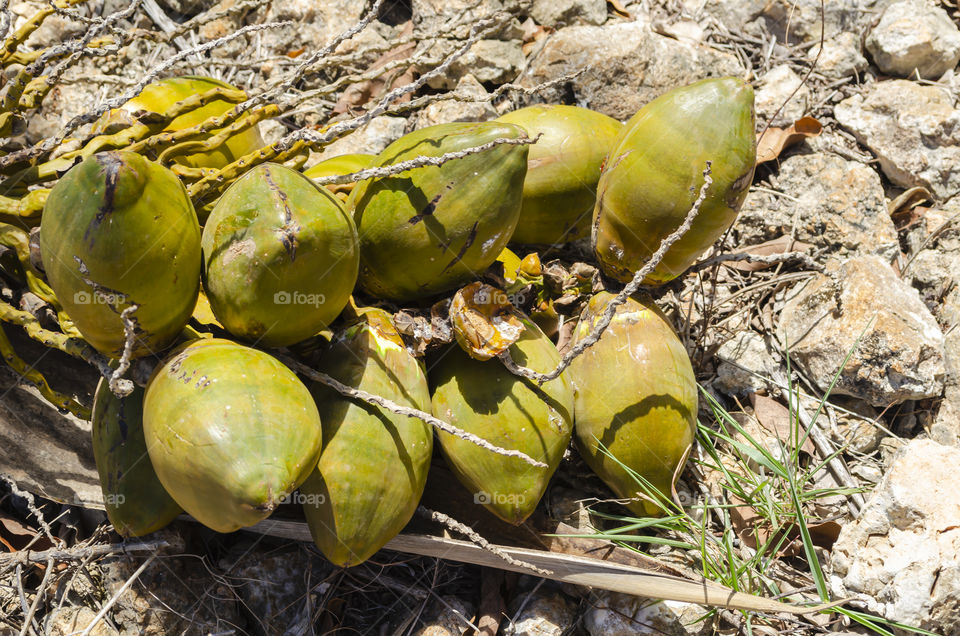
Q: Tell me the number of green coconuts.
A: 12